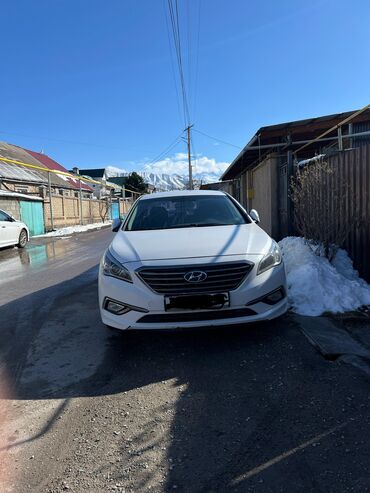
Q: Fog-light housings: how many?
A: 2